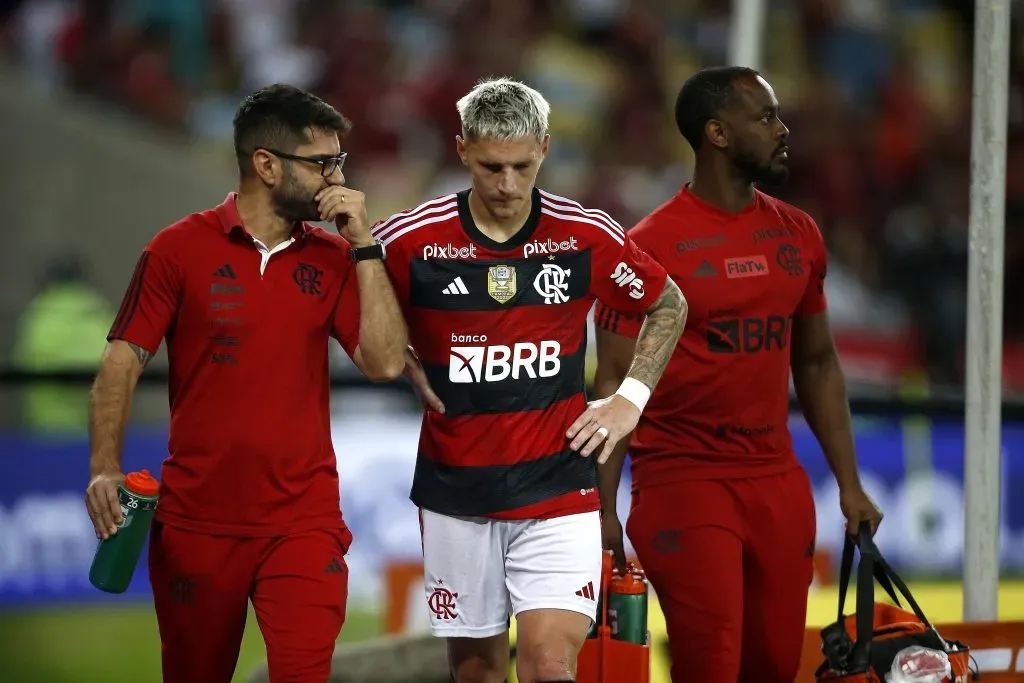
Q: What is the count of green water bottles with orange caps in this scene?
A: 2